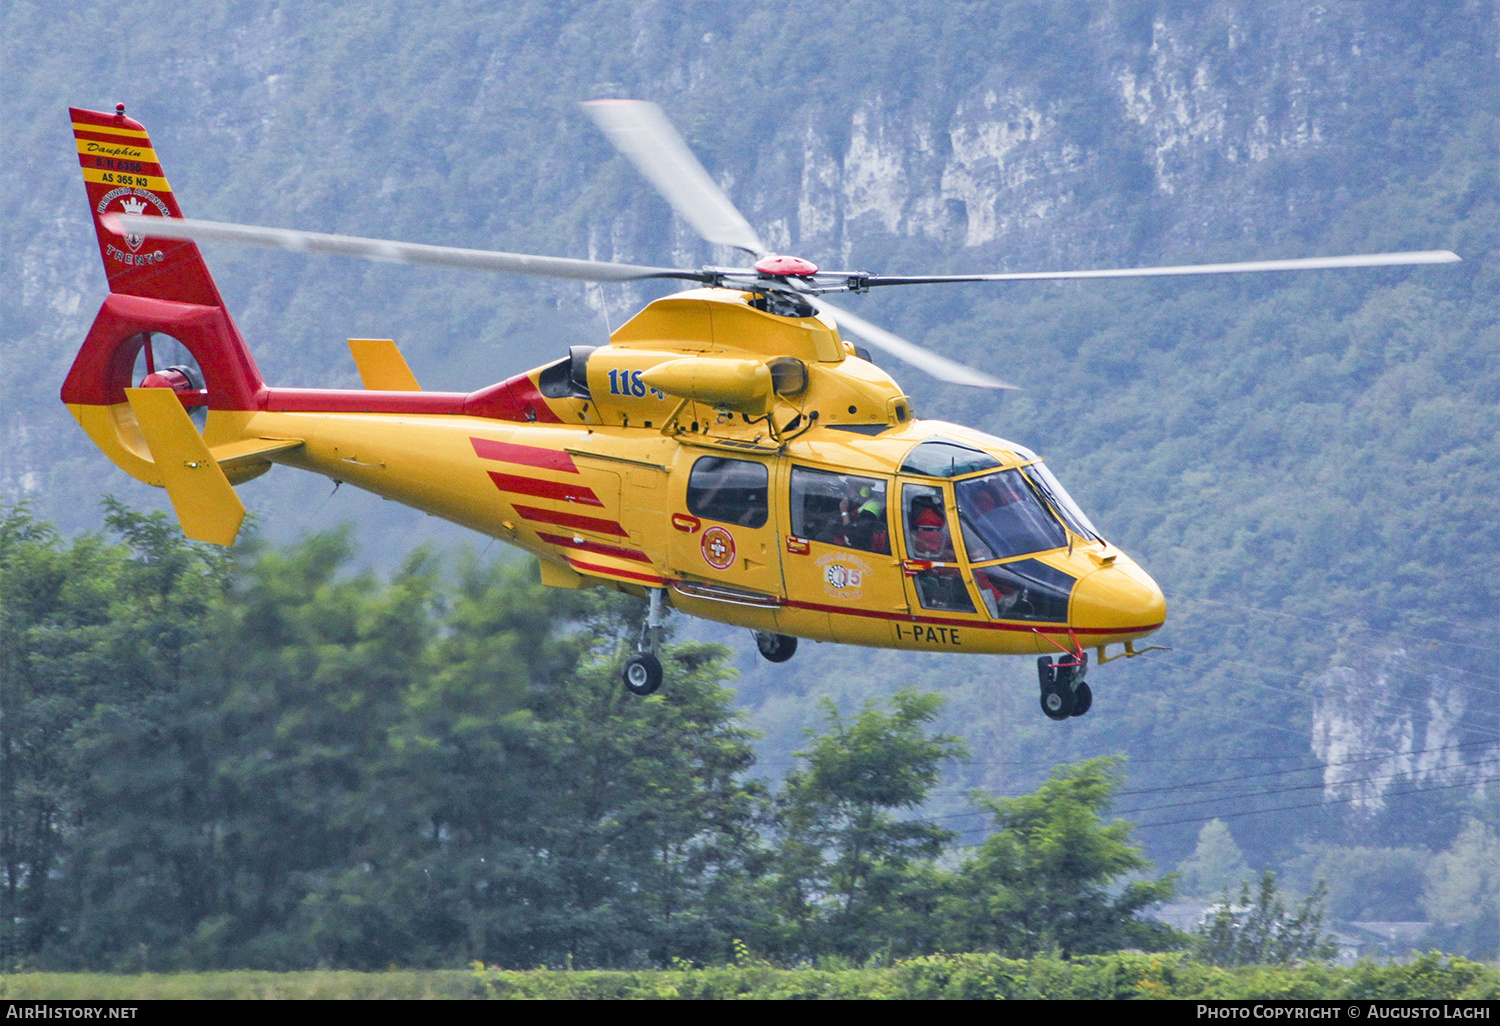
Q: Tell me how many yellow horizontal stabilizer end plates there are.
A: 2